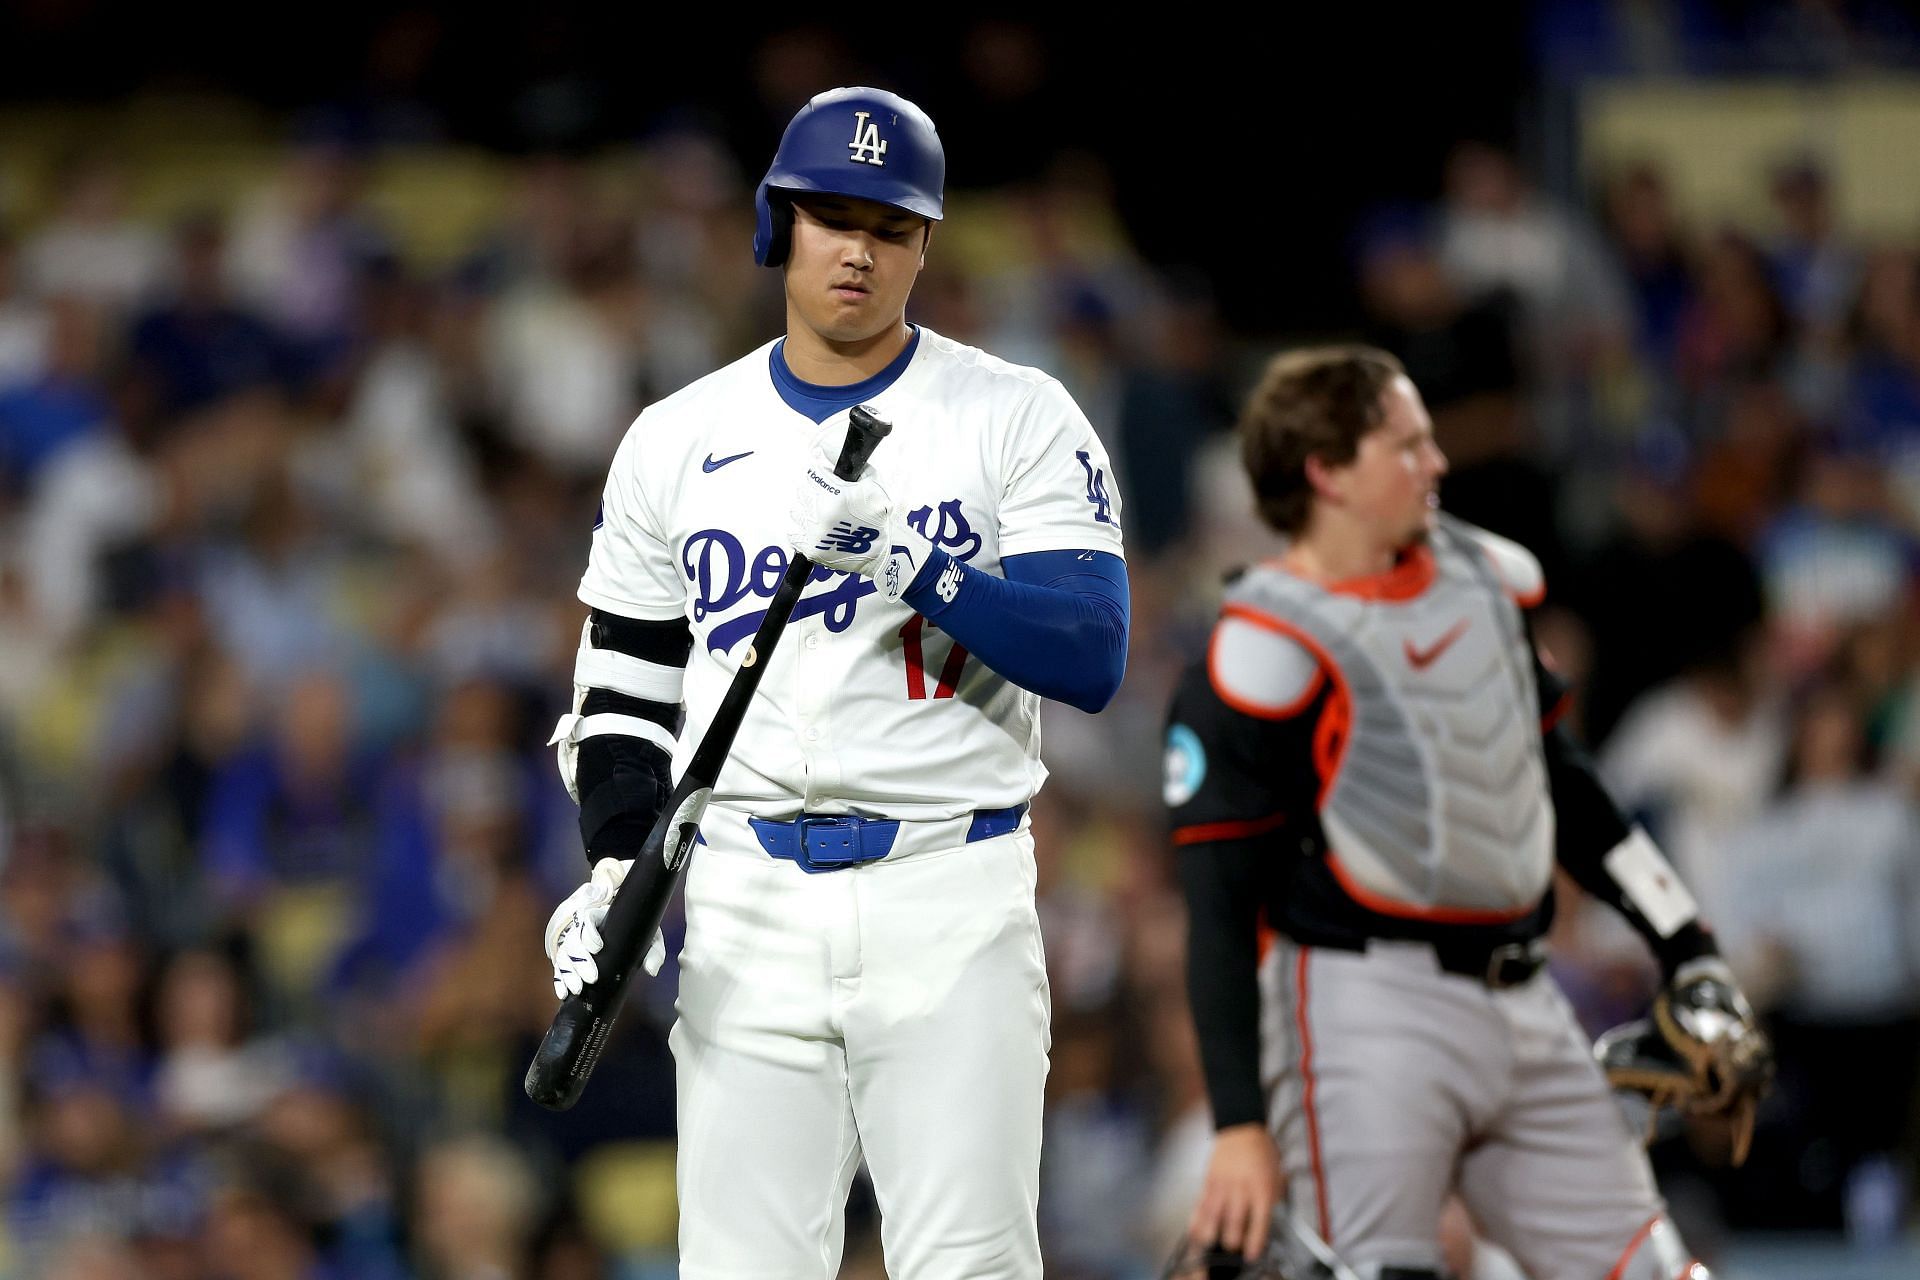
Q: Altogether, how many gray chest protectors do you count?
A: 1